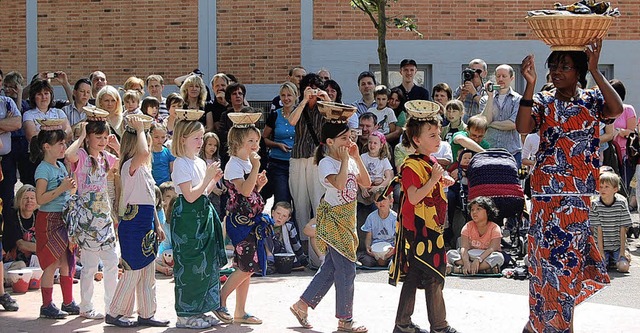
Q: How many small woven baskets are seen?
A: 7